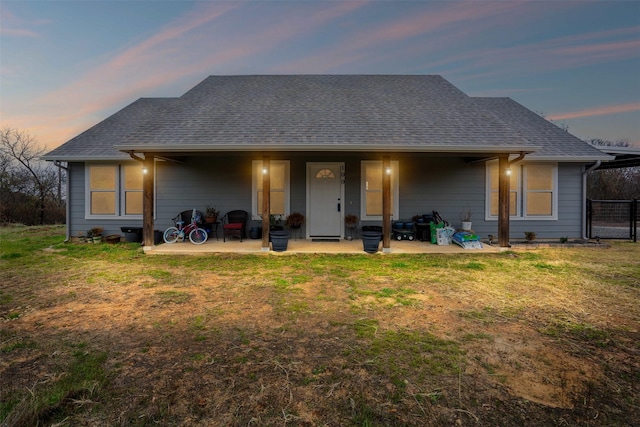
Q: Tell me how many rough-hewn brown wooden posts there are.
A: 4